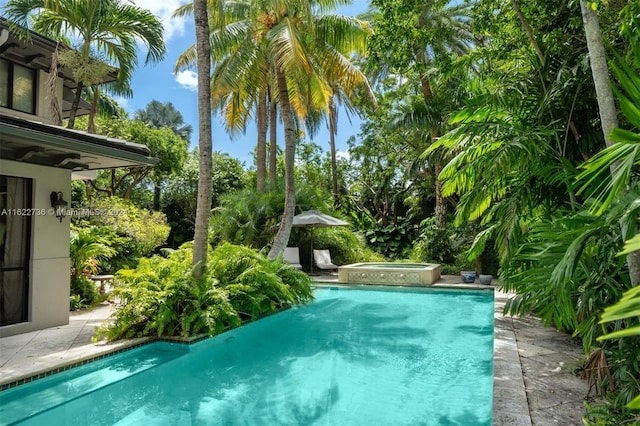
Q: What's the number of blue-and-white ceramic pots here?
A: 2